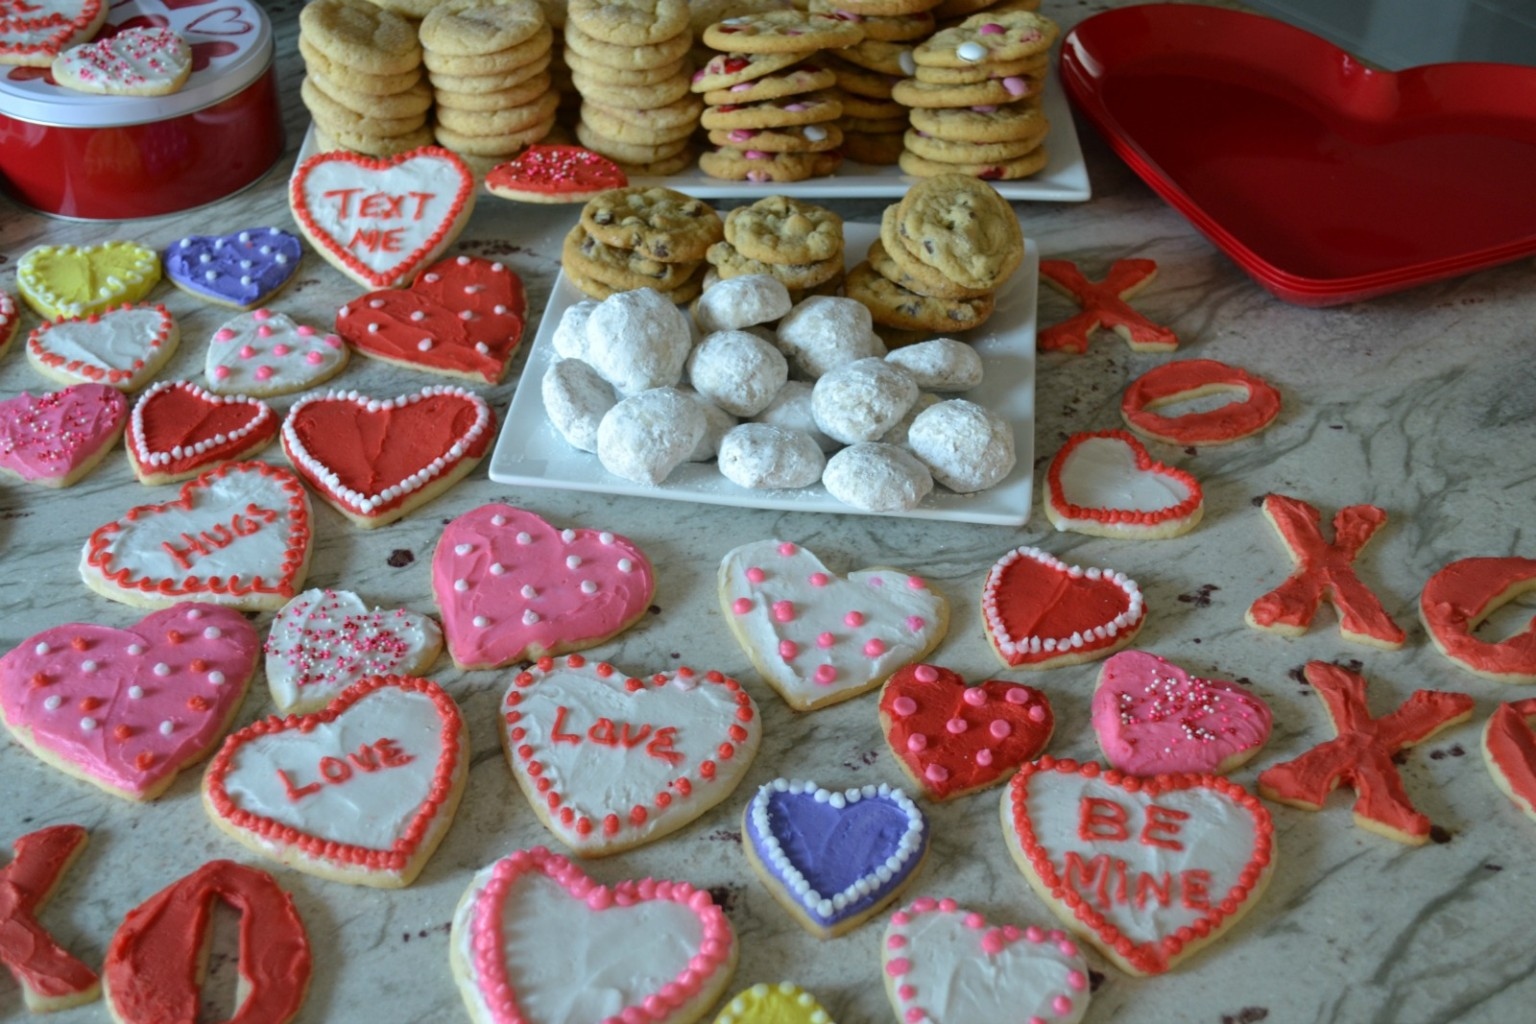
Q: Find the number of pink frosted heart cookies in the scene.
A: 4